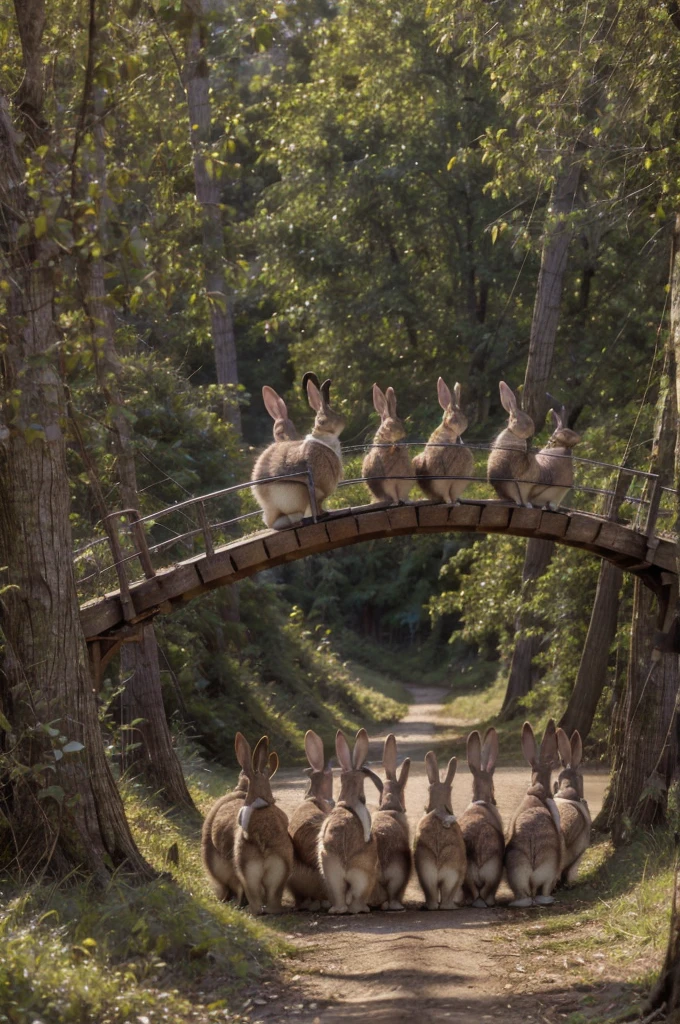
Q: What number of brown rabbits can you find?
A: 15